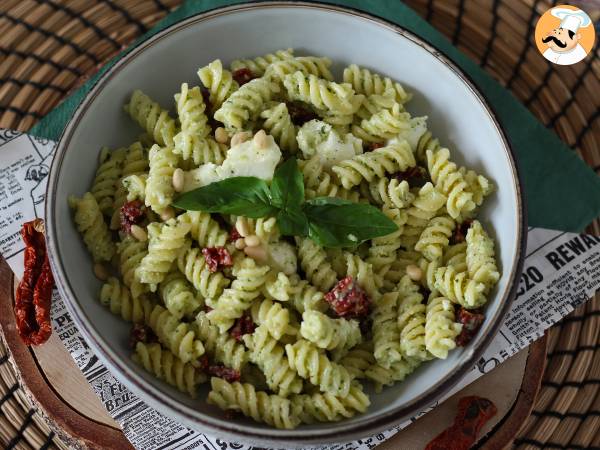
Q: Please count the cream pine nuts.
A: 12